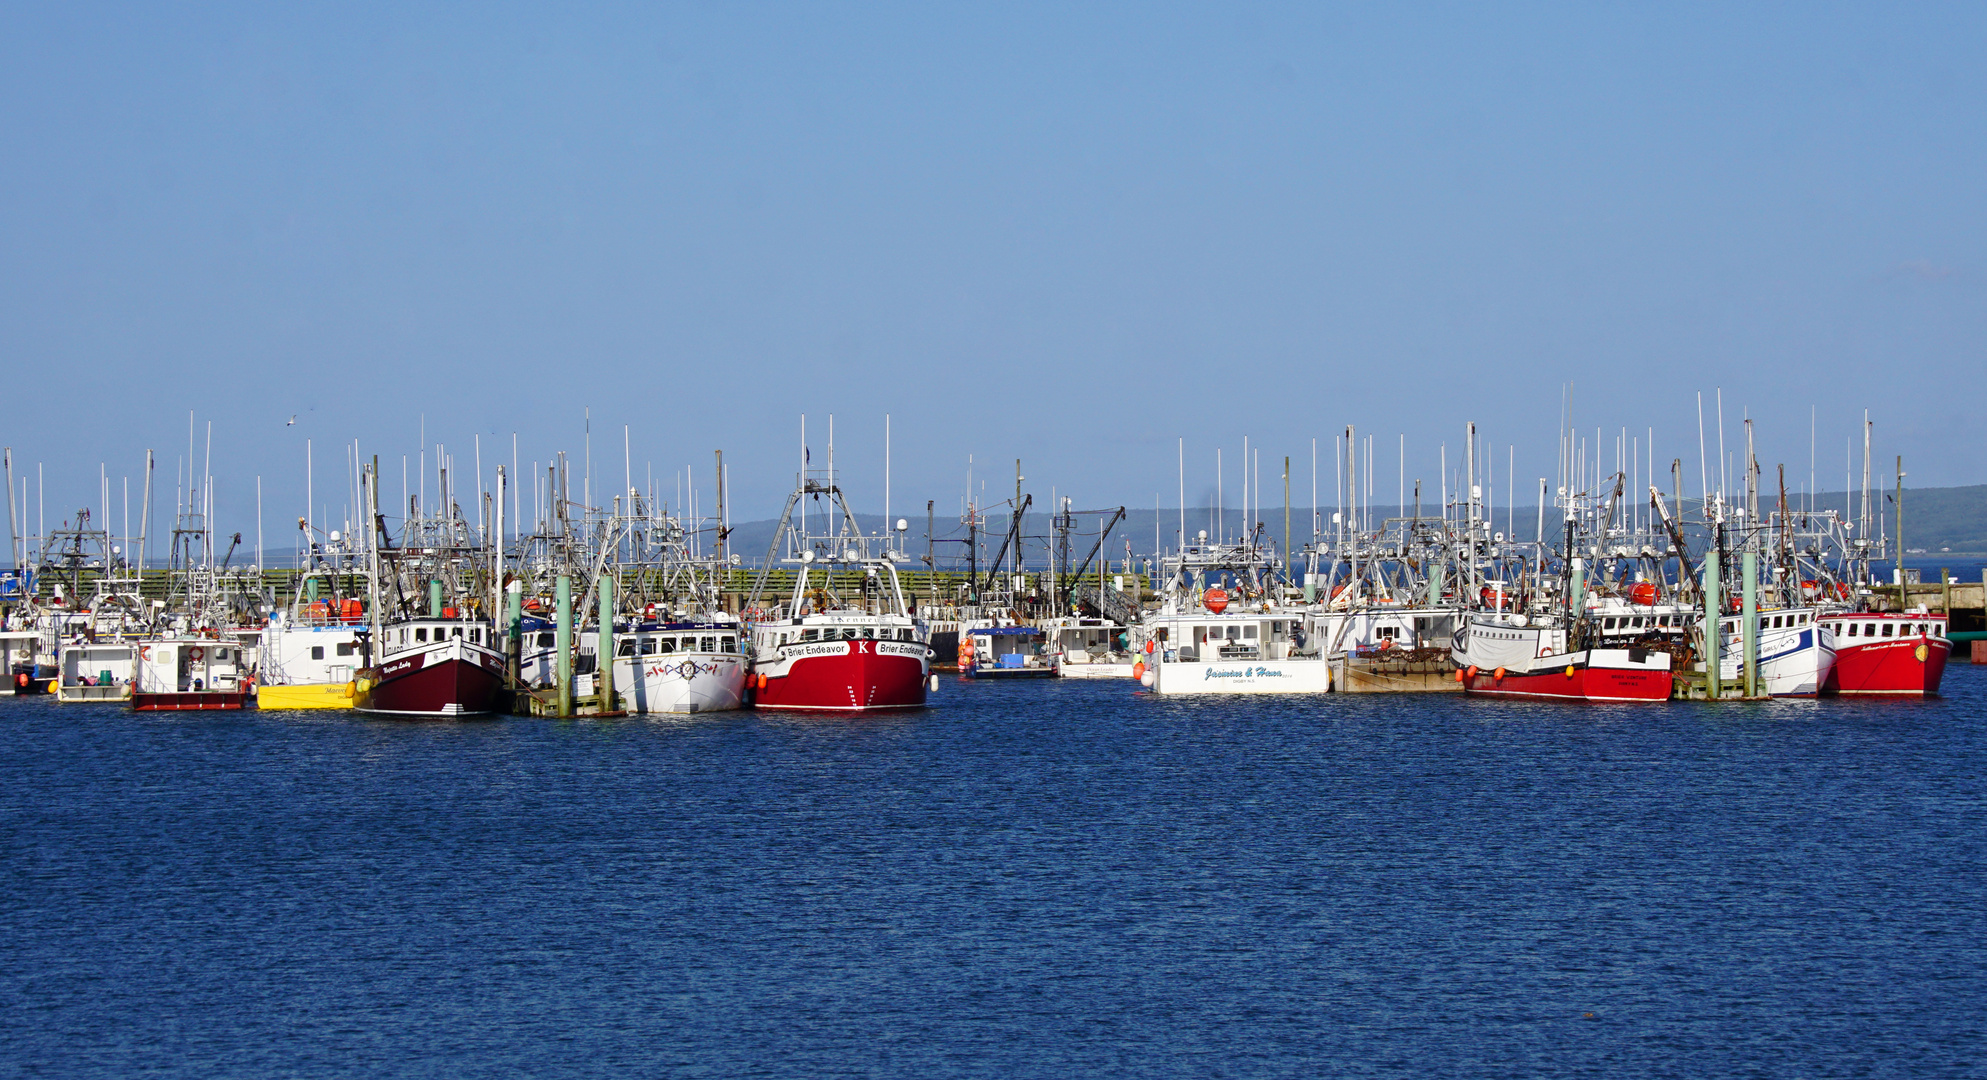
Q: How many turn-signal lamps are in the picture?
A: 0